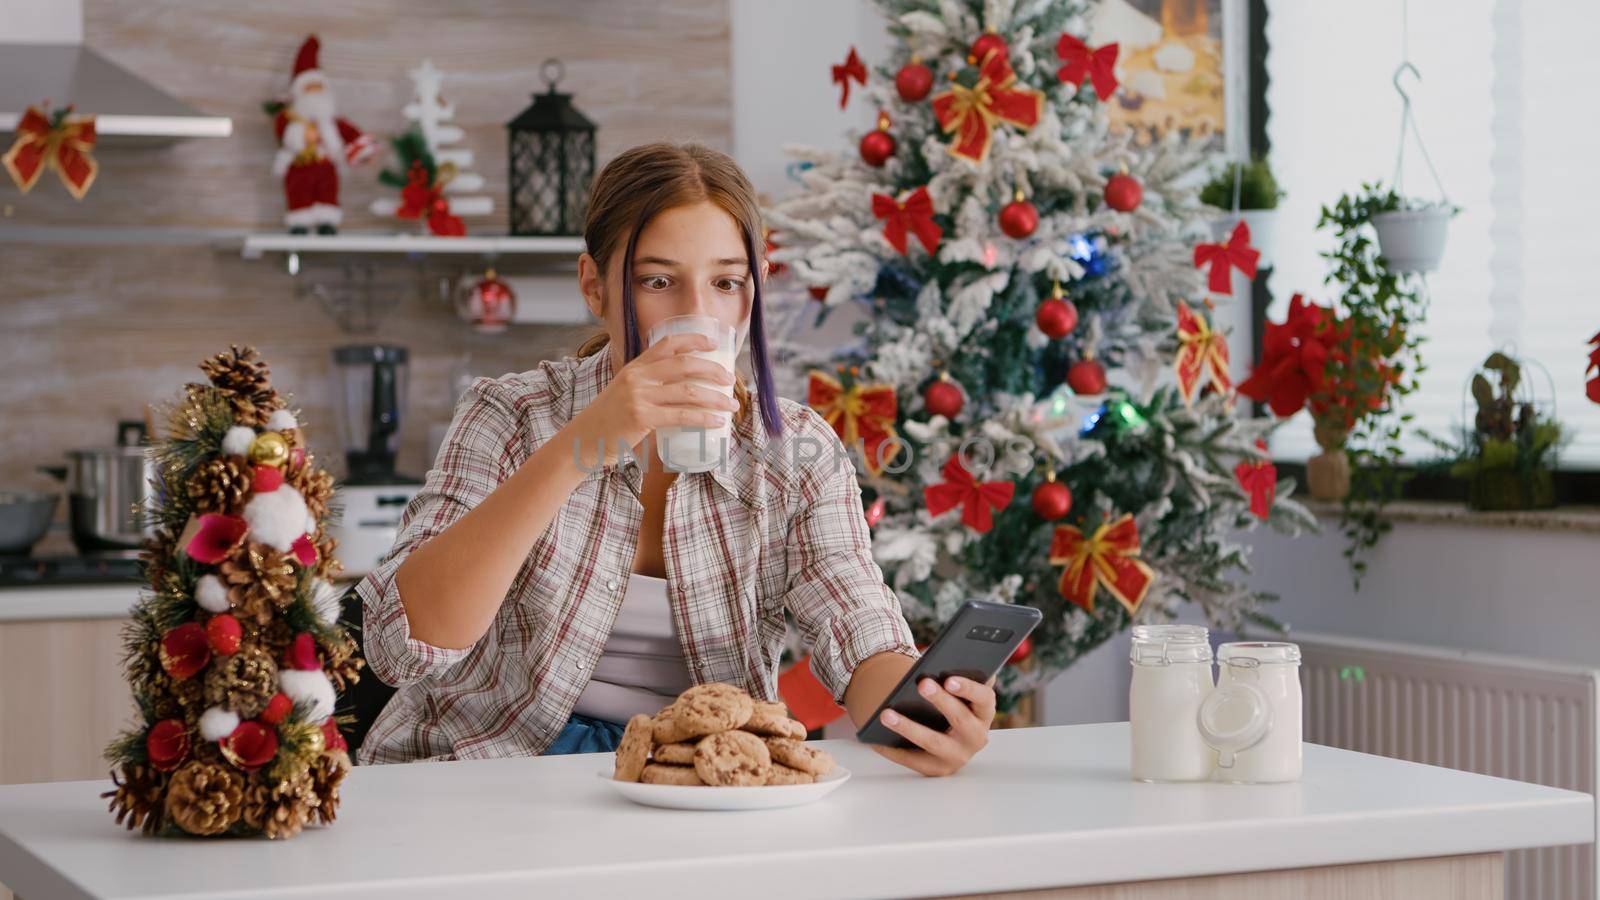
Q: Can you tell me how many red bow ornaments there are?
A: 11